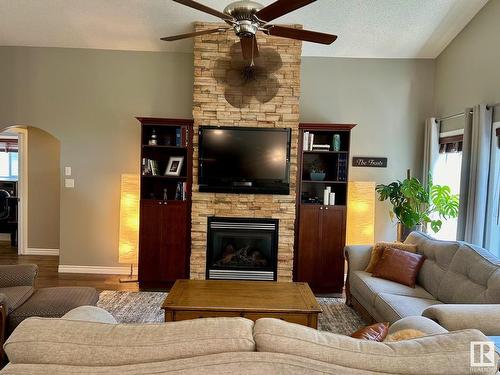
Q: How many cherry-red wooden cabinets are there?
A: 2